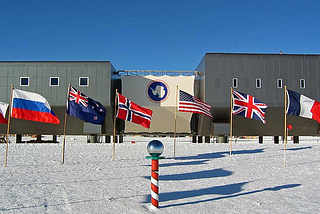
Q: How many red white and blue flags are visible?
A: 6